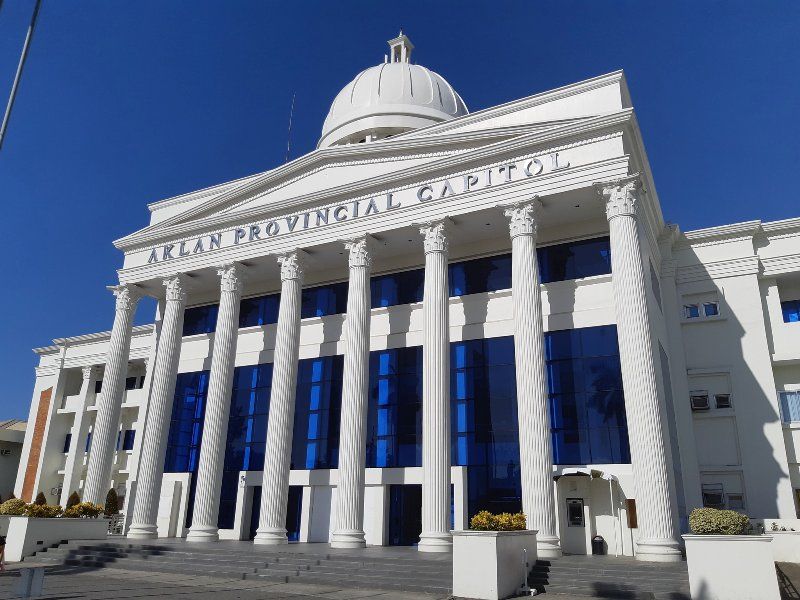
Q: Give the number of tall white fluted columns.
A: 8